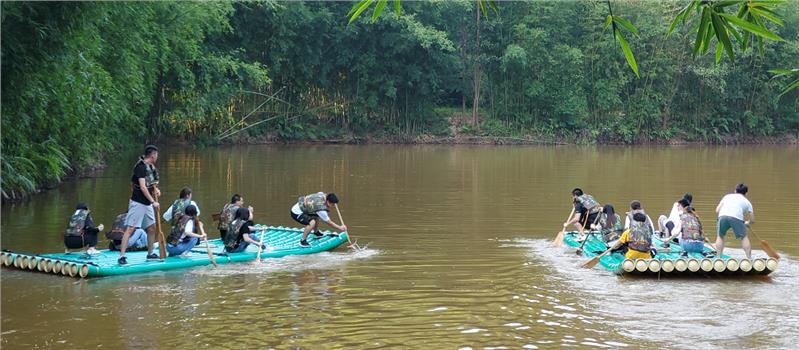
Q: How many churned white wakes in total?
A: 2